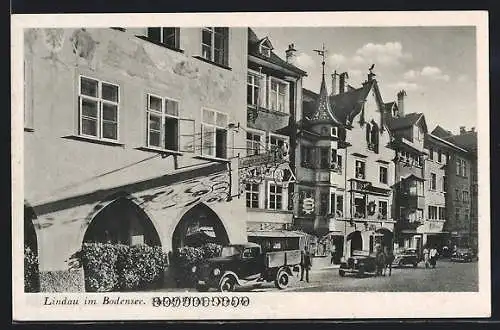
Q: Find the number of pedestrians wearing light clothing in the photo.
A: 2